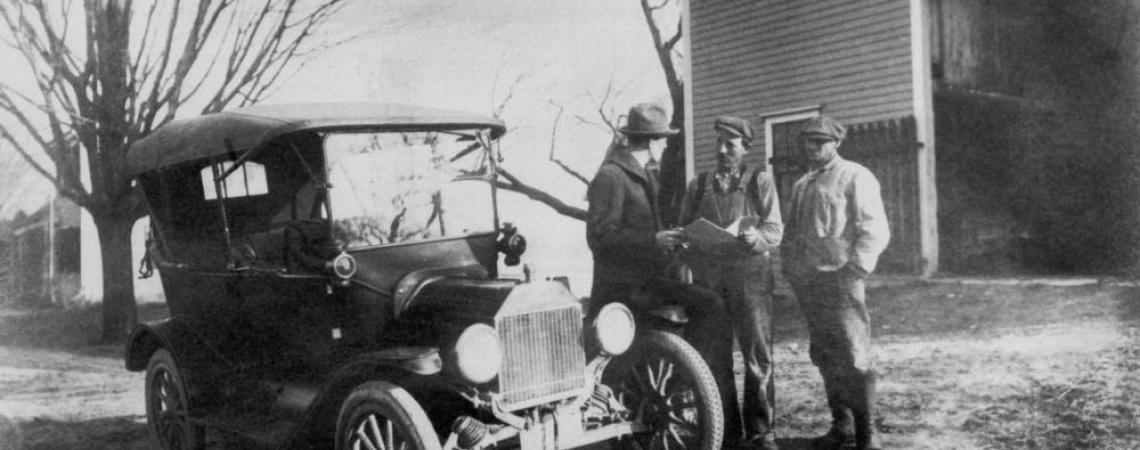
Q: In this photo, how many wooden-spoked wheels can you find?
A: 3